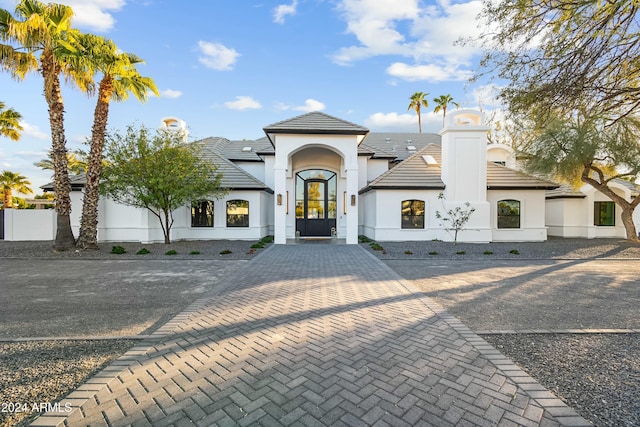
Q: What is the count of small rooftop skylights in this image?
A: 3